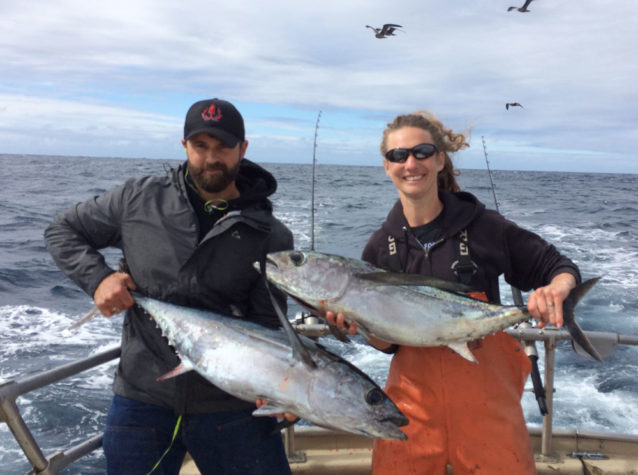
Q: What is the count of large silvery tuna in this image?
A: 2